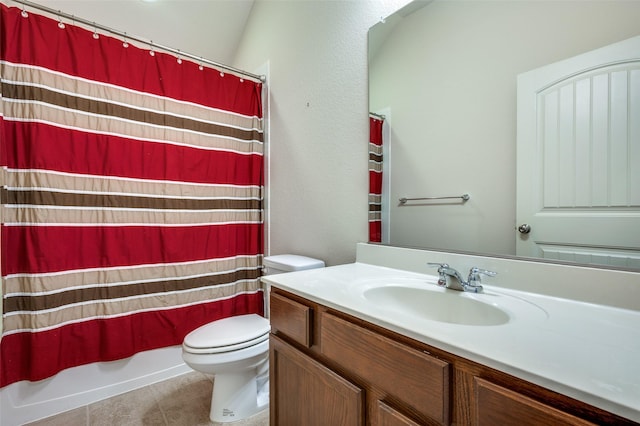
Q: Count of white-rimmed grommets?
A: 9